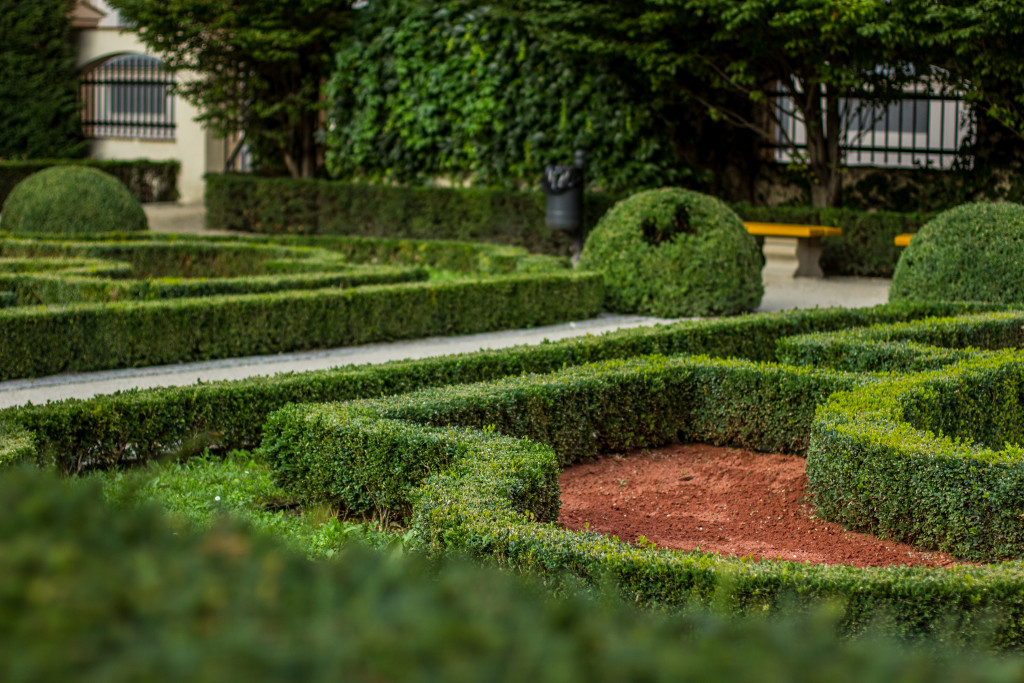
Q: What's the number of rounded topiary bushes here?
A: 3